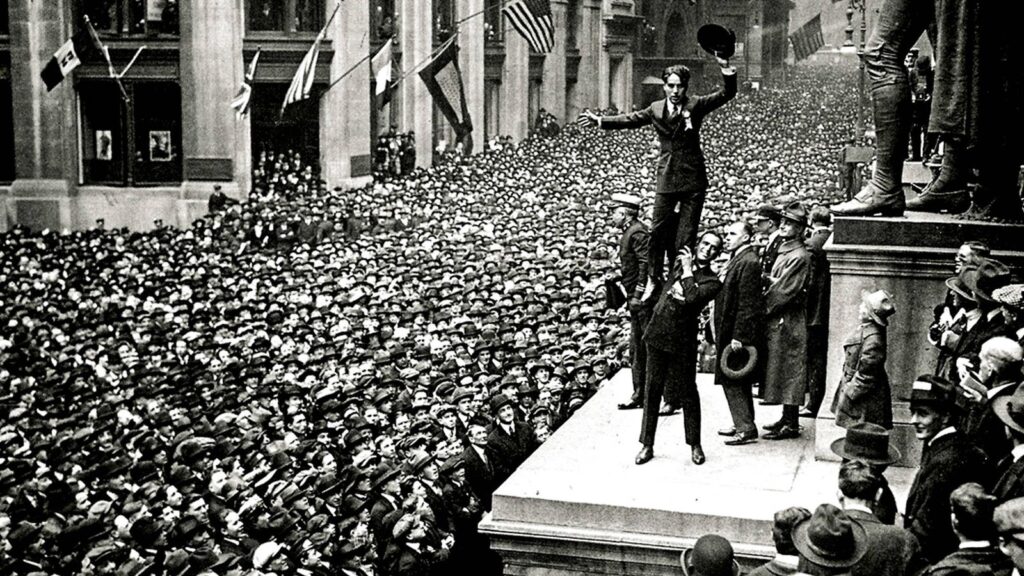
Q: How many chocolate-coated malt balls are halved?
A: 0